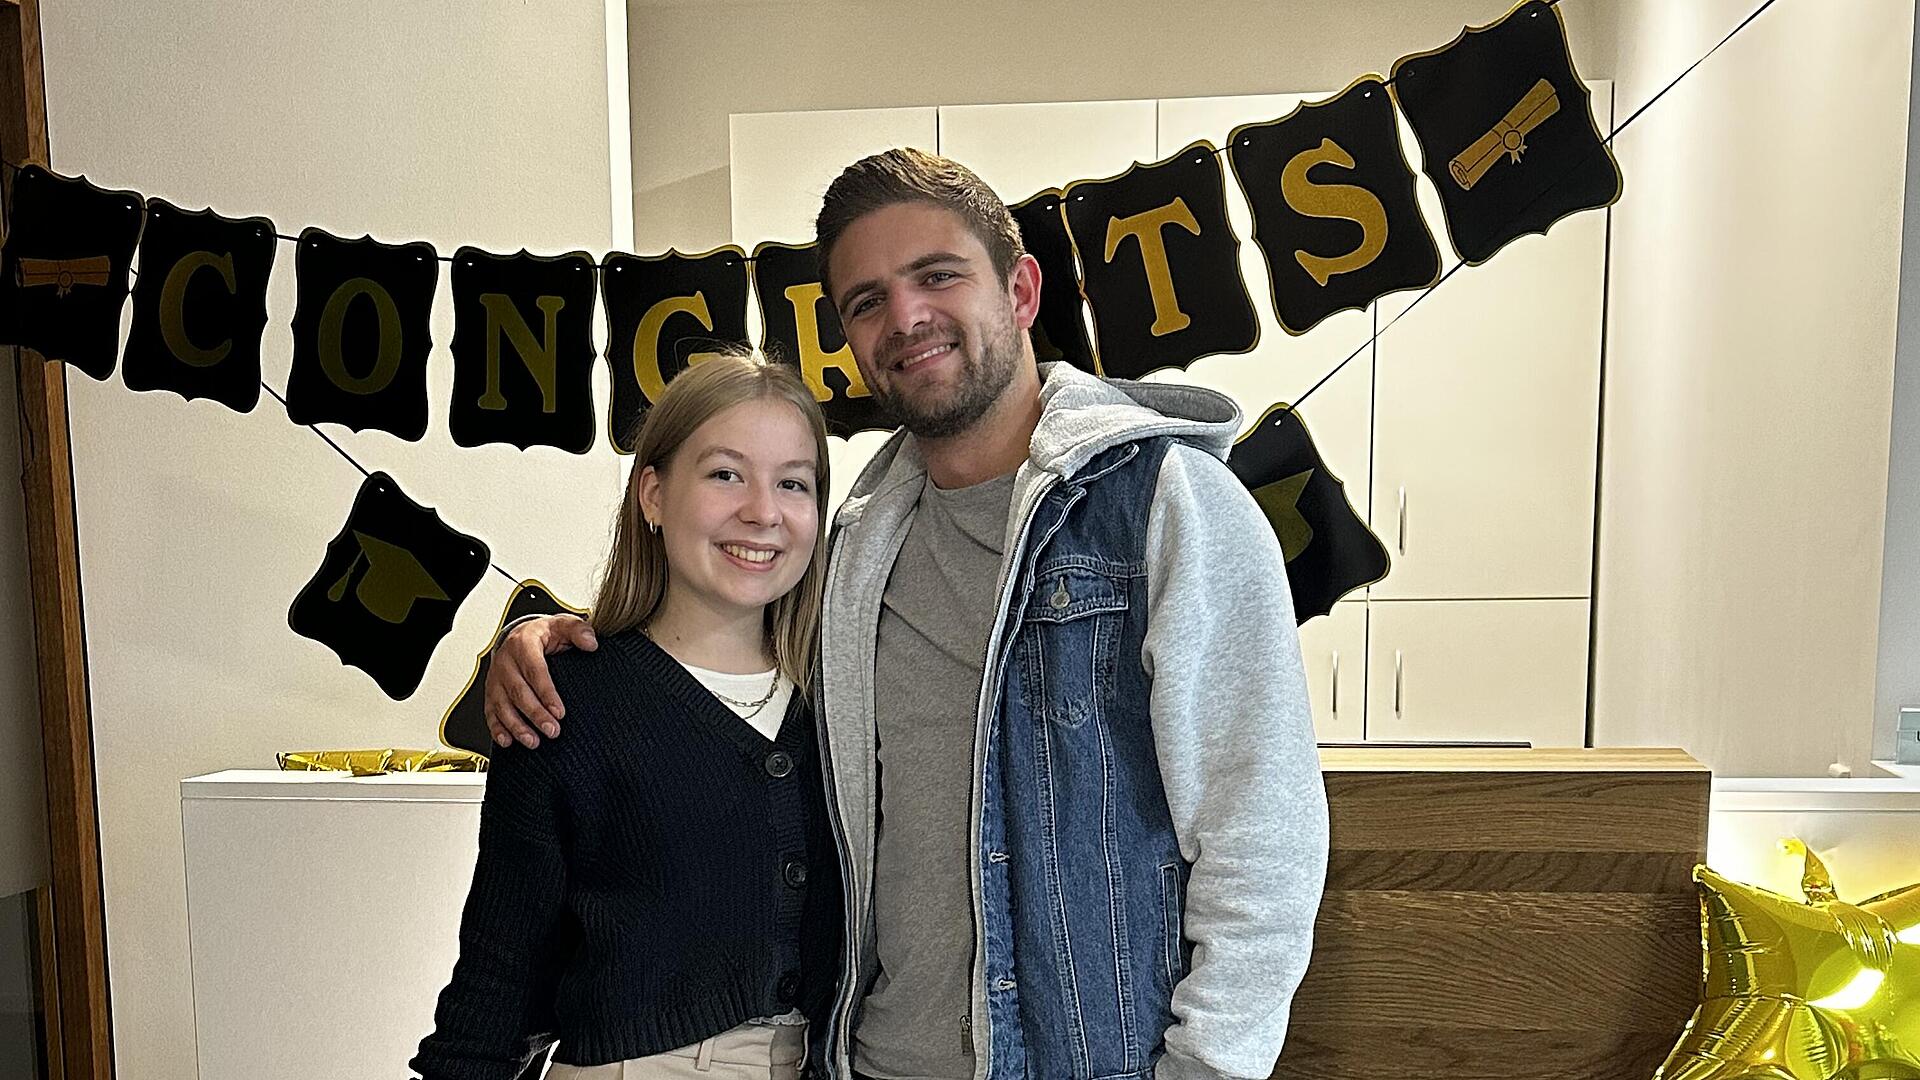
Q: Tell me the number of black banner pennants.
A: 13